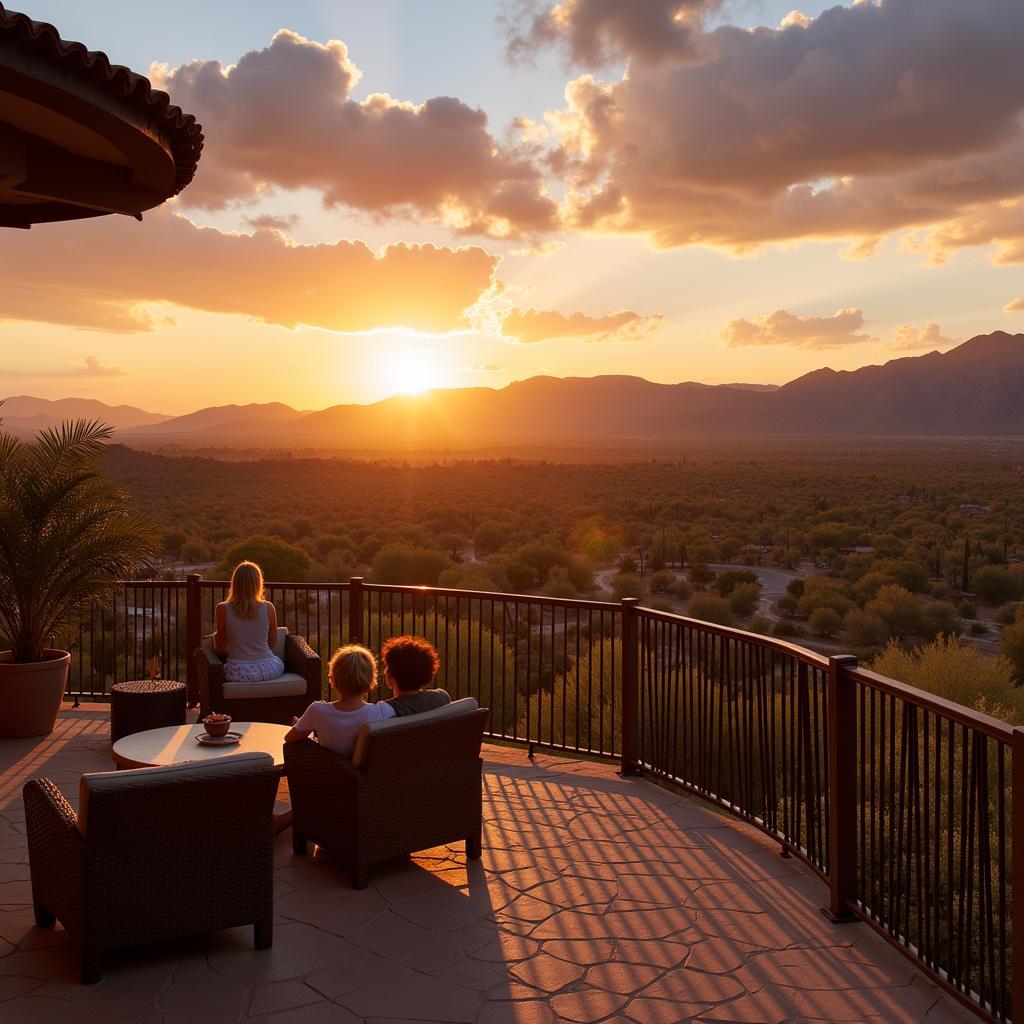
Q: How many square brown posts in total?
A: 5